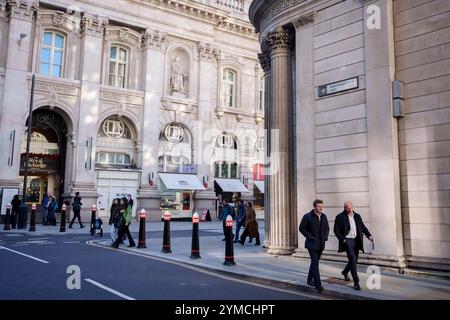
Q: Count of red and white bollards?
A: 8